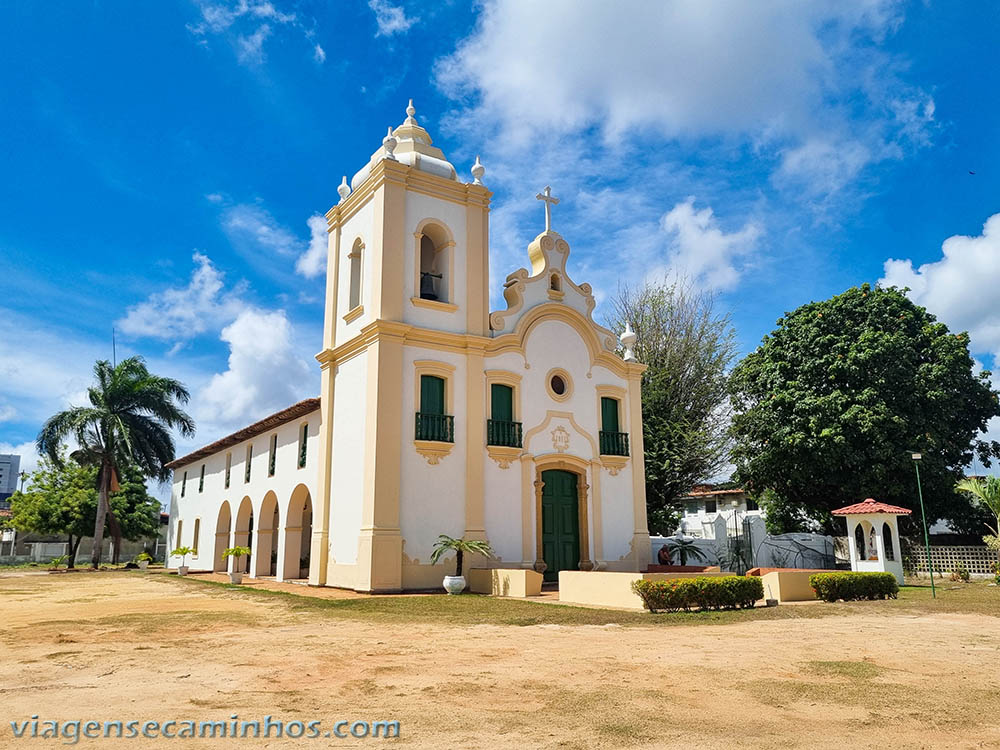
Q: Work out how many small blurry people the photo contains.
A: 1